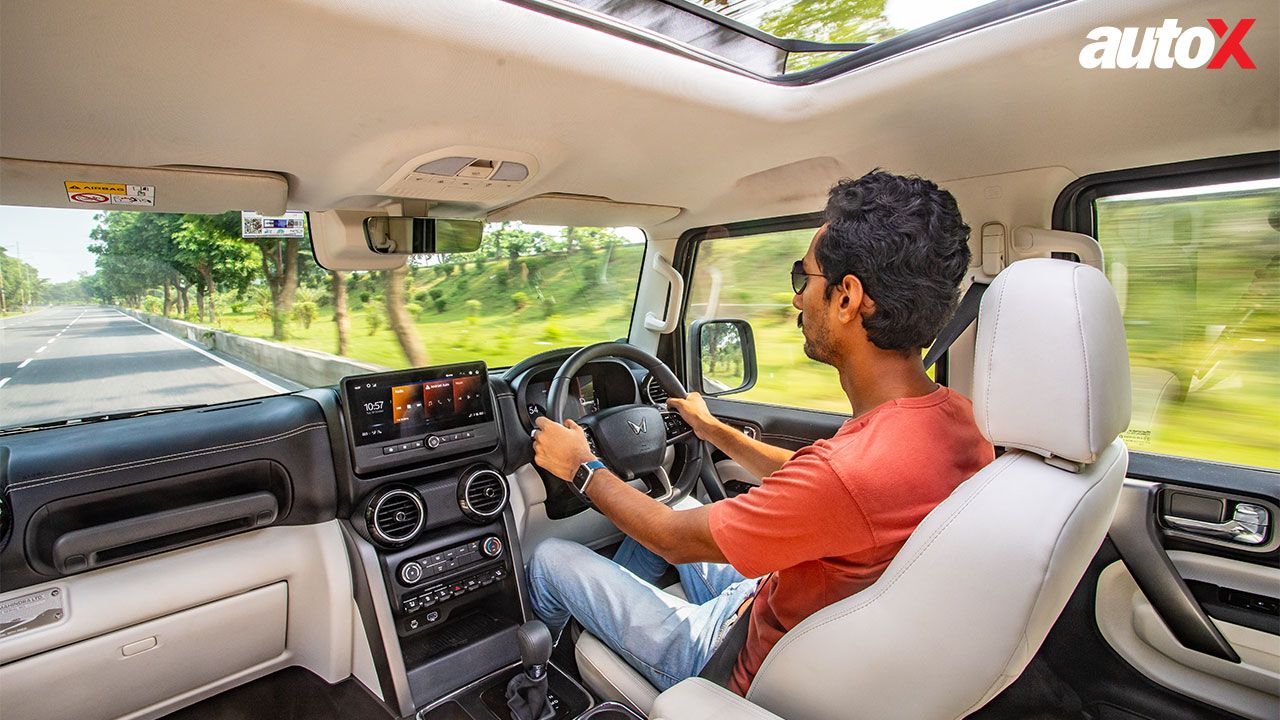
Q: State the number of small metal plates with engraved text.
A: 1